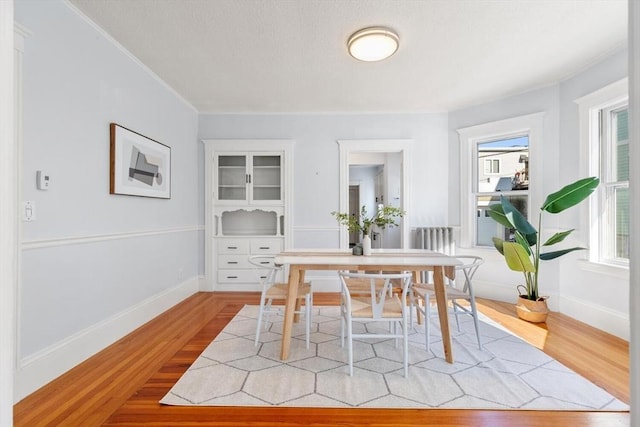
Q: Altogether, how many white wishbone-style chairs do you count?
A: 4